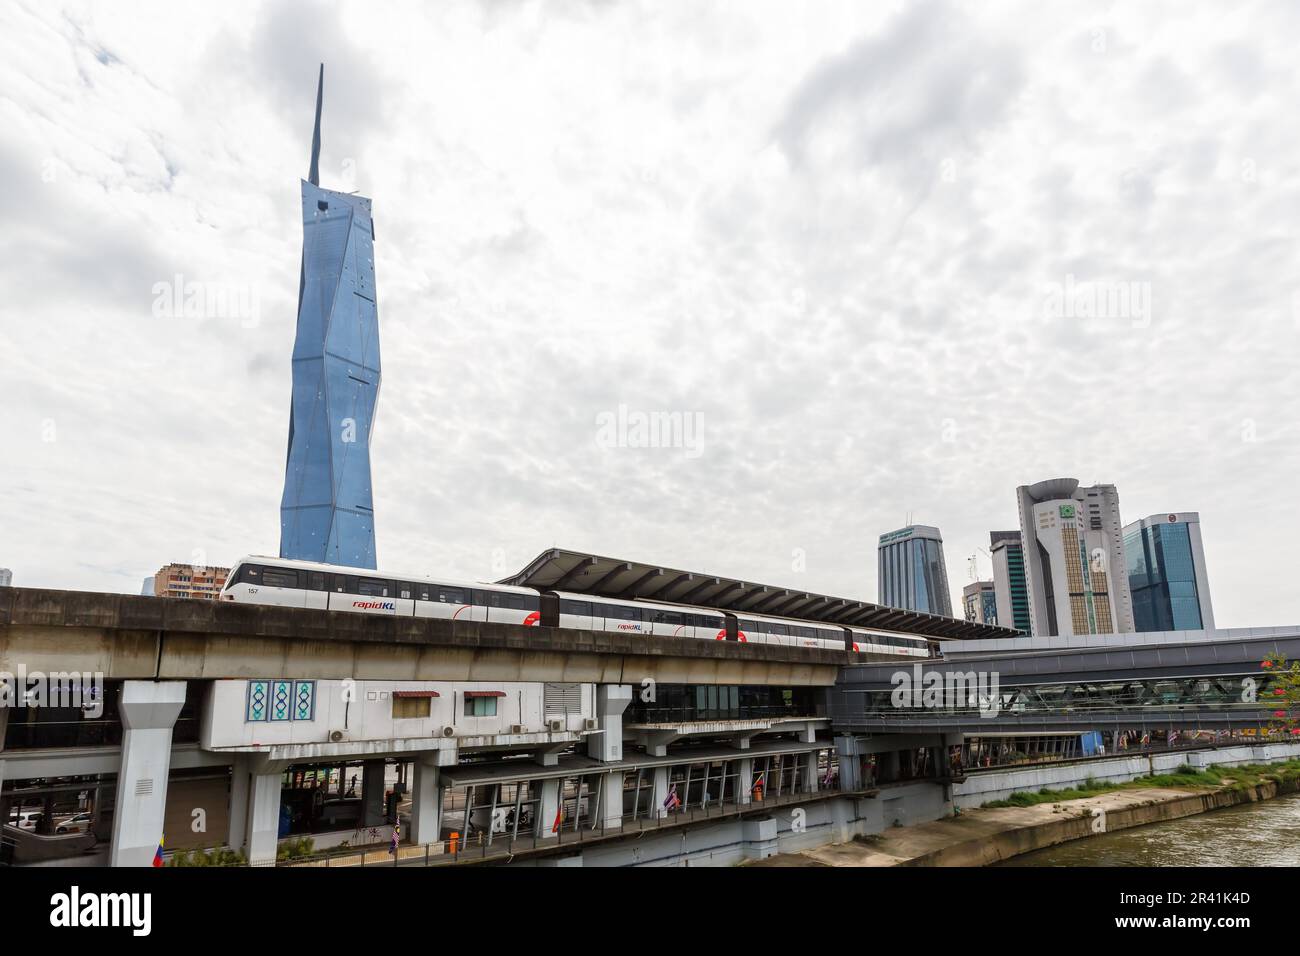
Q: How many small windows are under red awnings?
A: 2